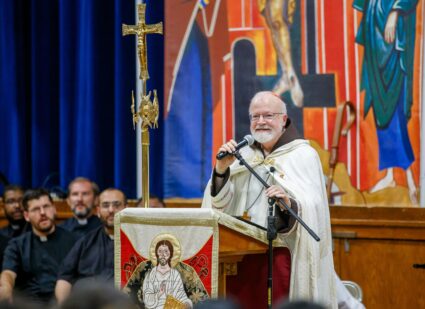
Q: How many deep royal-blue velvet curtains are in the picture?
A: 1